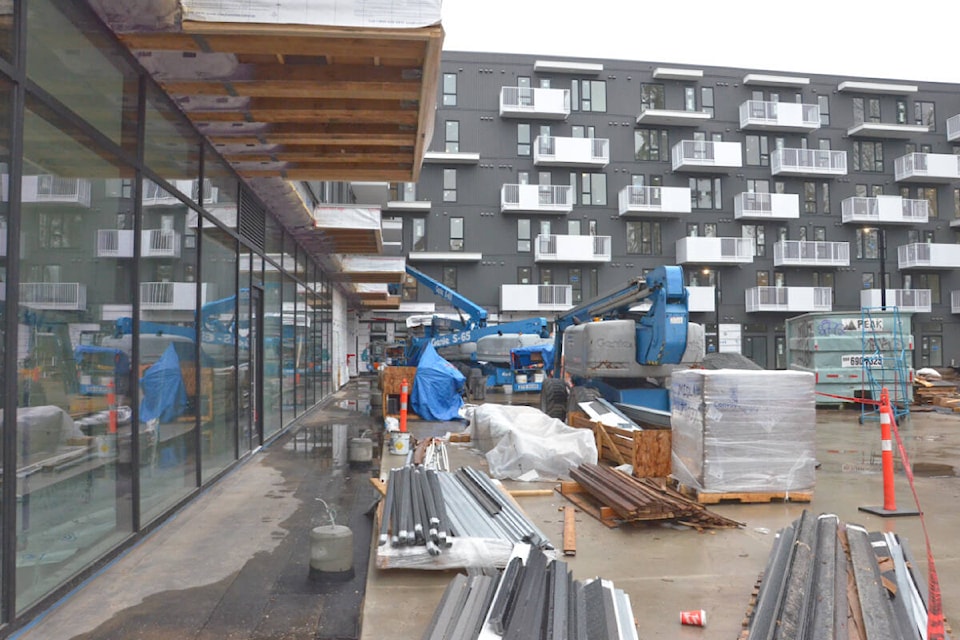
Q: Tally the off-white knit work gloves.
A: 0